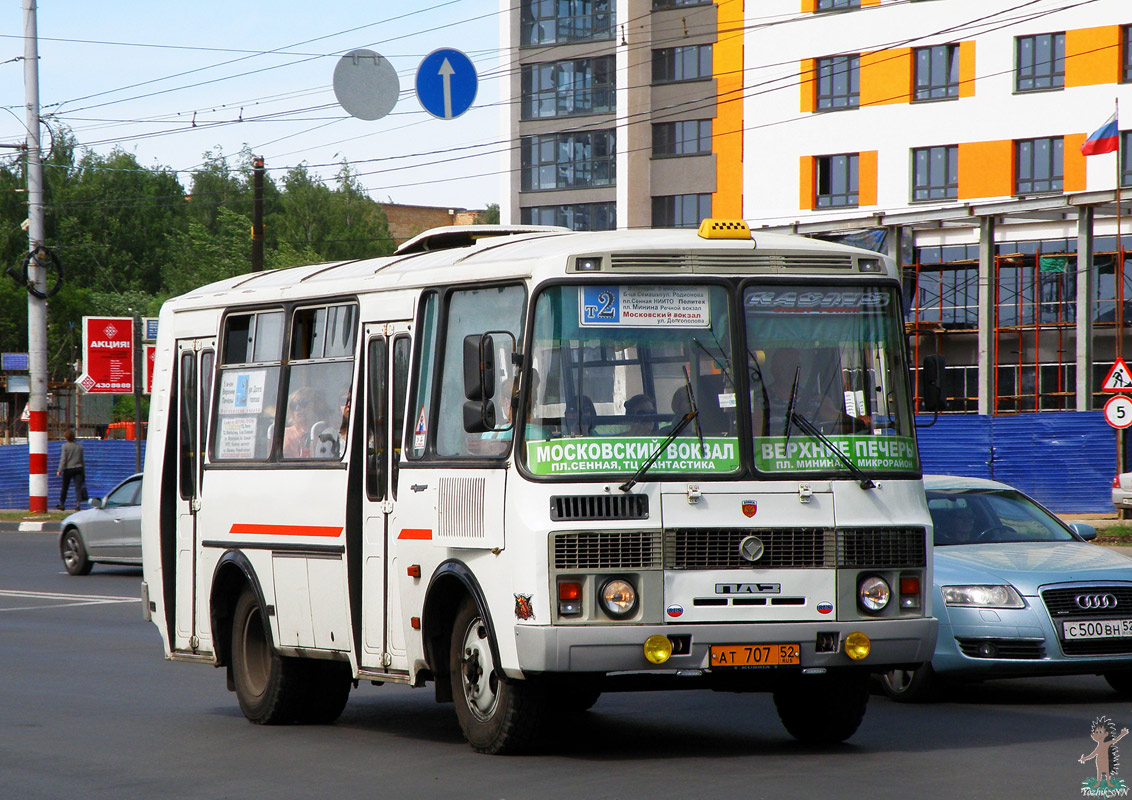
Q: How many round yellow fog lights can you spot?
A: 2